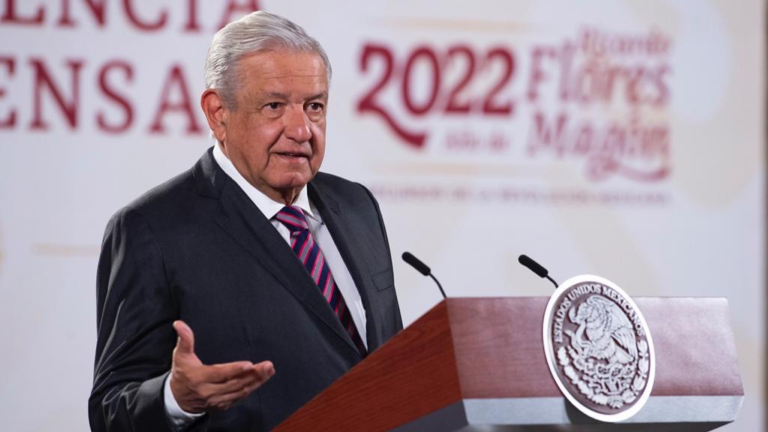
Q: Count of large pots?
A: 0